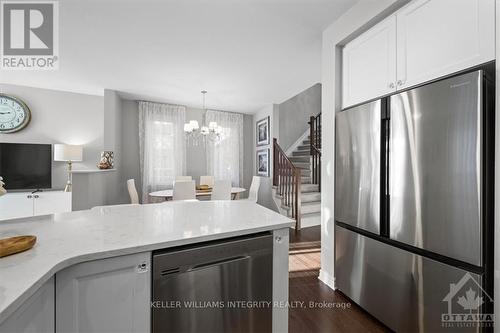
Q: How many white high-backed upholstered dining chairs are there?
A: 6